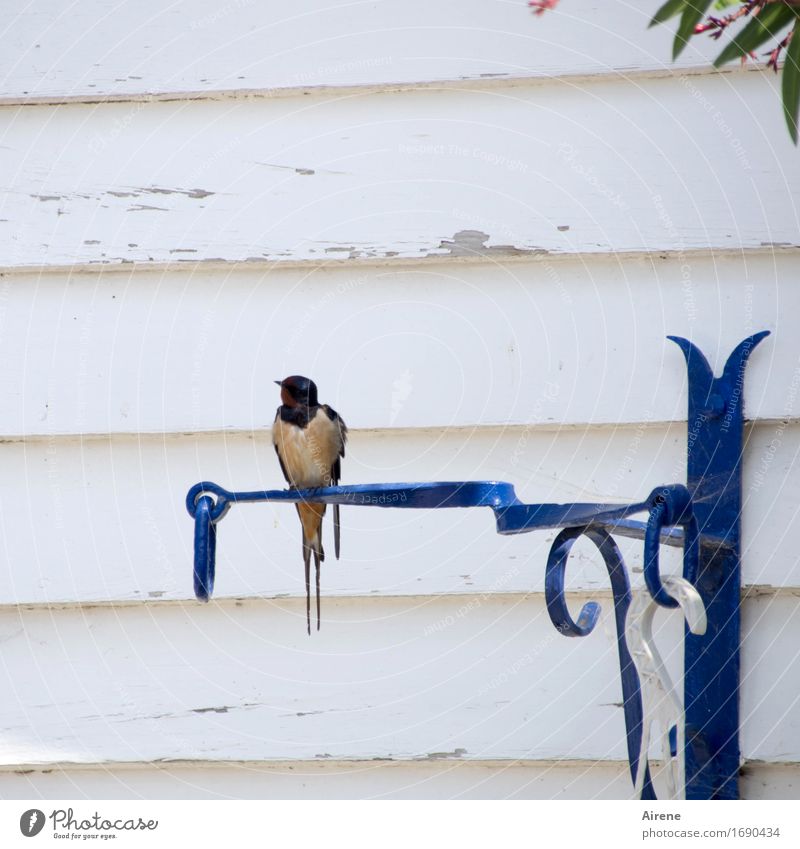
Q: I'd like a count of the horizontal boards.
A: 6